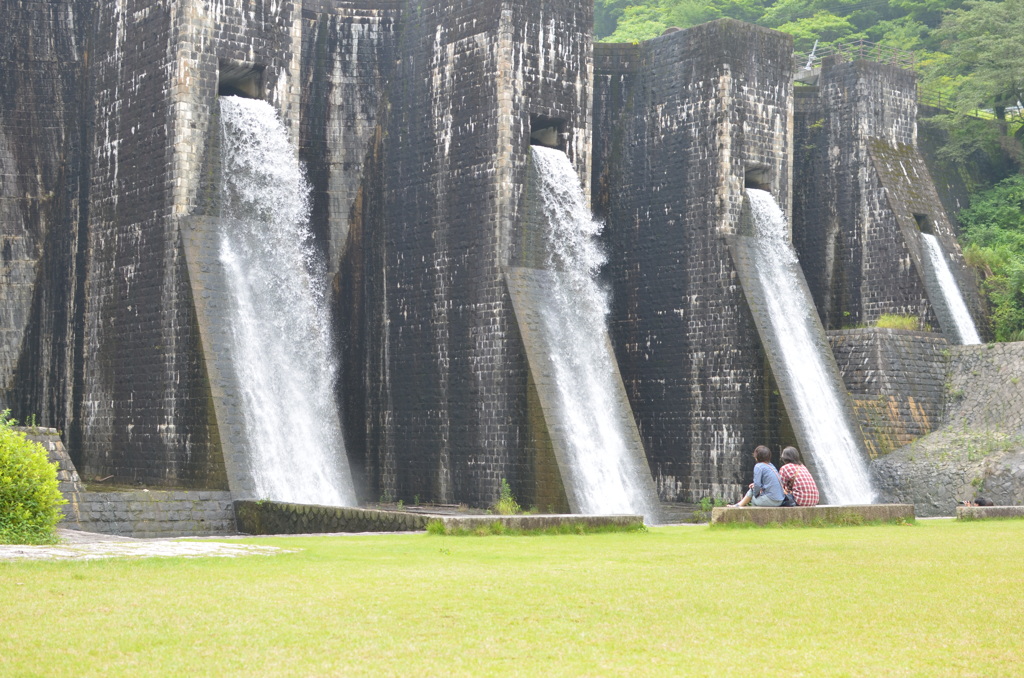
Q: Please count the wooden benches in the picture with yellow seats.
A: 0